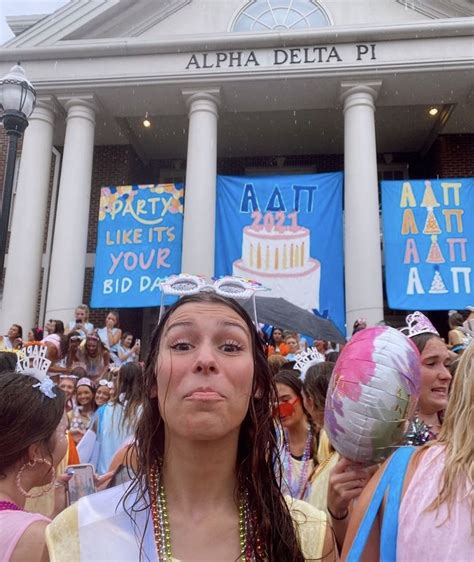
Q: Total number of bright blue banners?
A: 3